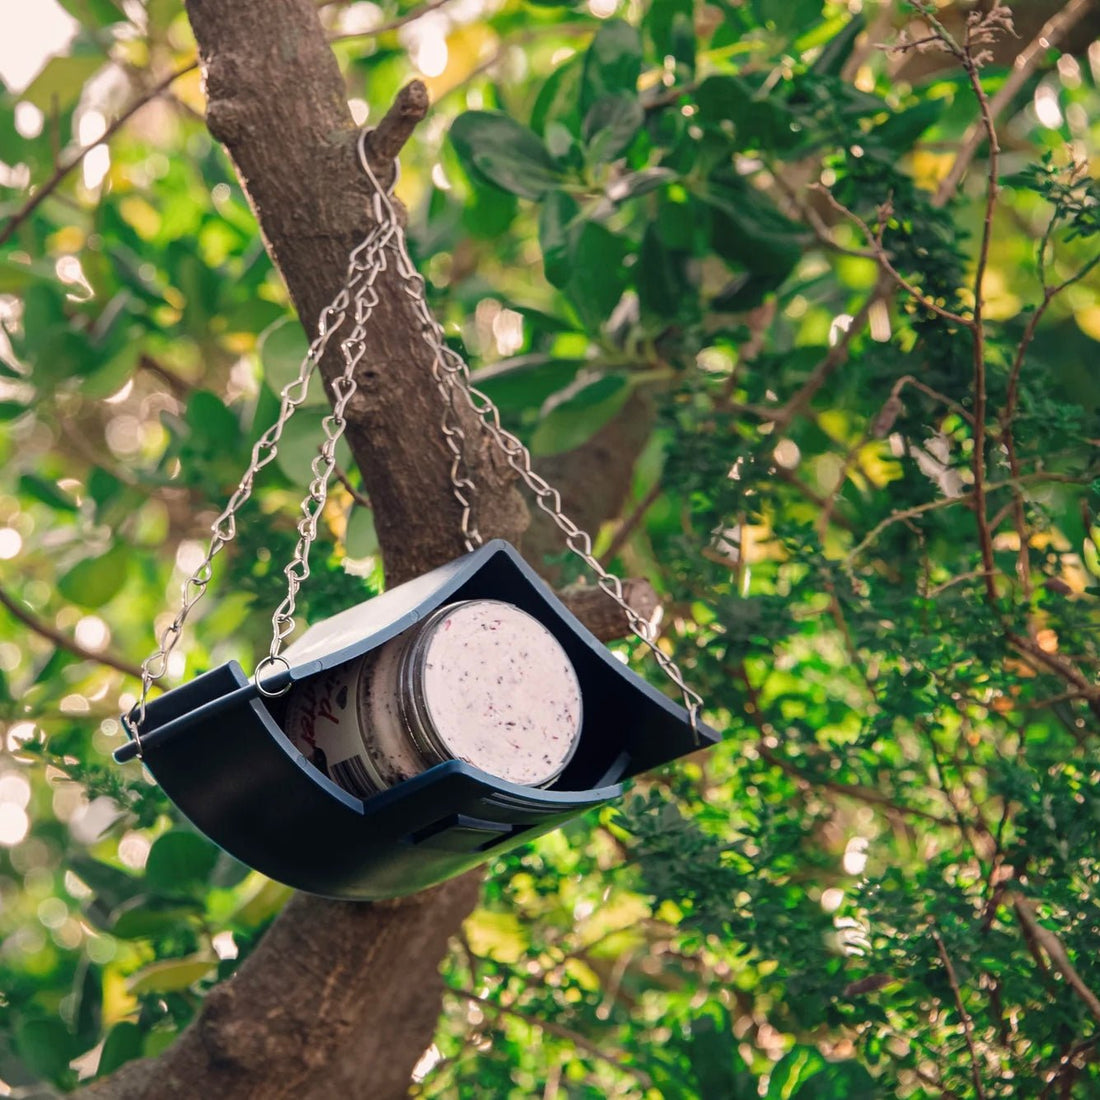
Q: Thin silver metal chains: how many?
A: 4